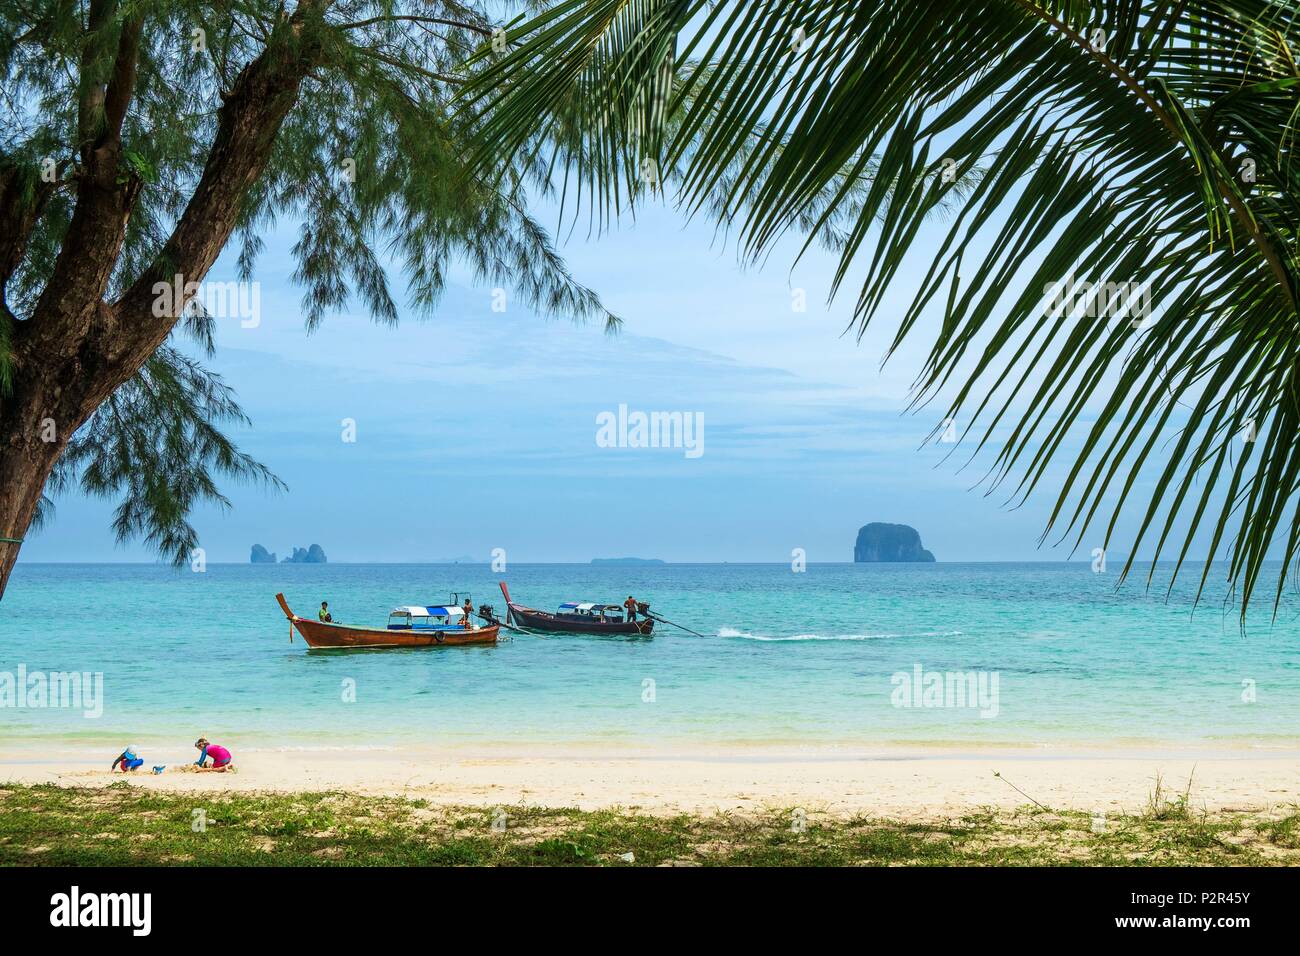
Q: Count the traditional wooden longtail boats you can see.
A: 2